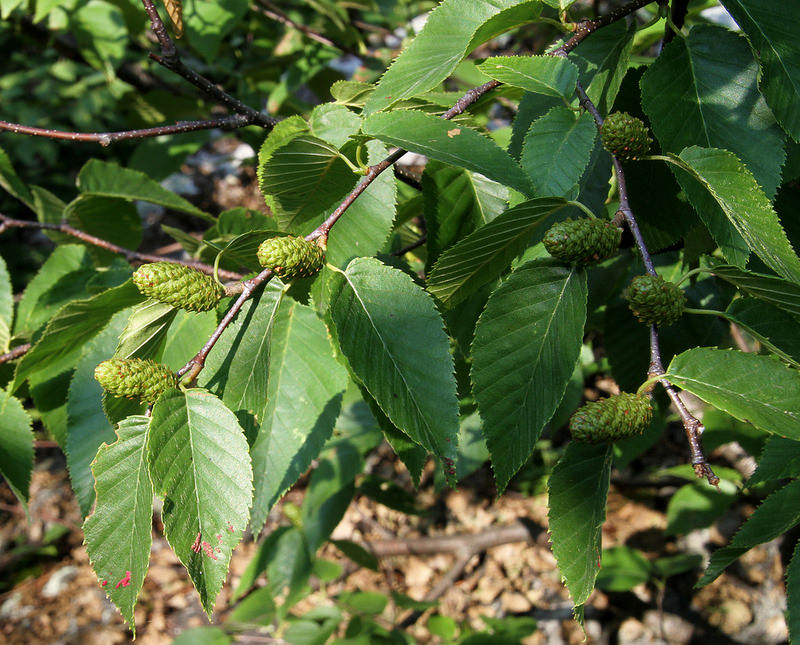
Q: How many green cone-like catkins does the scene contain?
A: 7